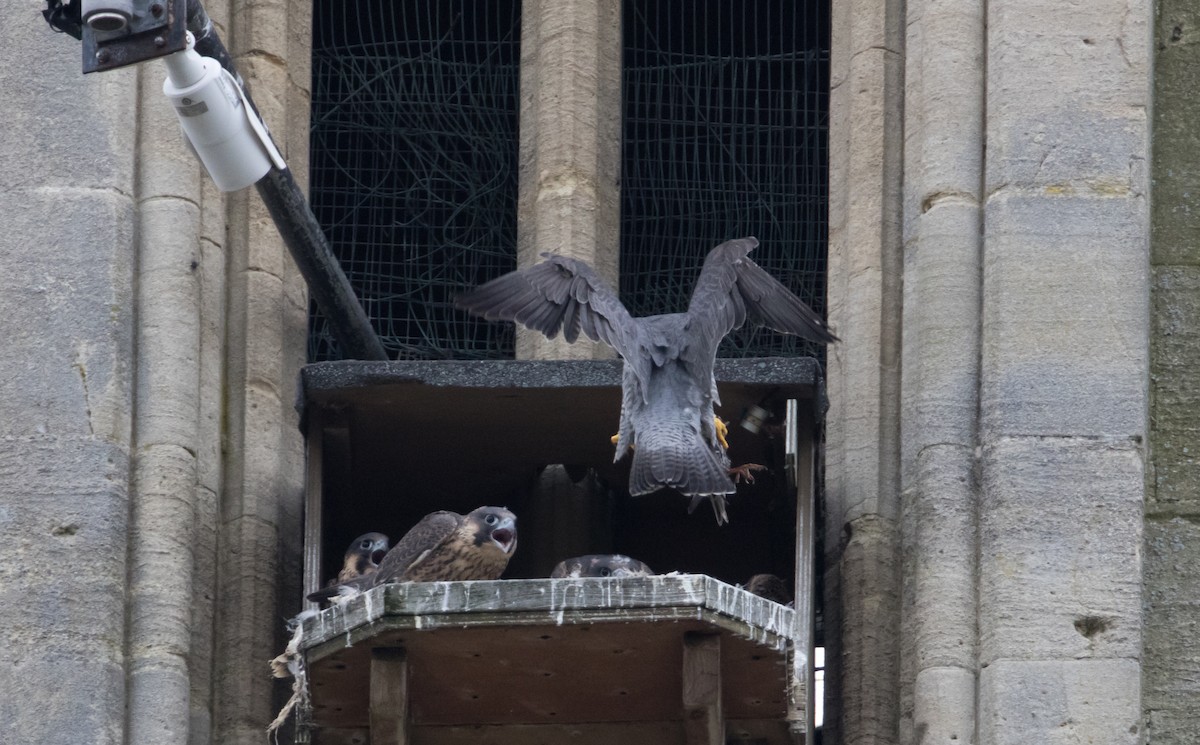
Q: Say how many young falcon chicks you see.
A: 4